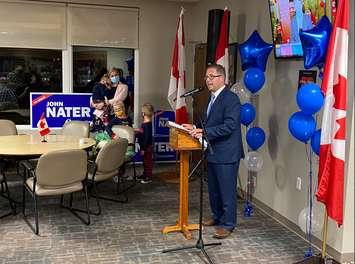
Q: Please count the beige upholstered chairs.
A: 5